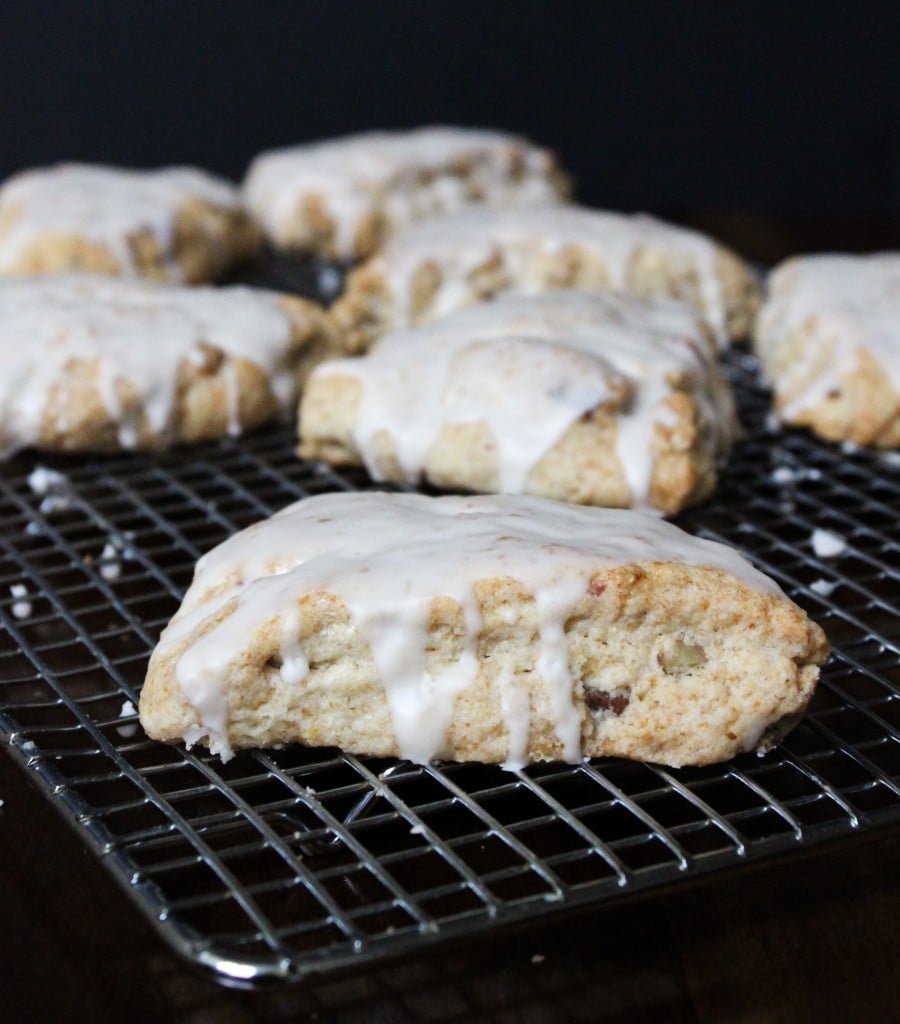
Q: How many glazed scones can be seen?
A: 7